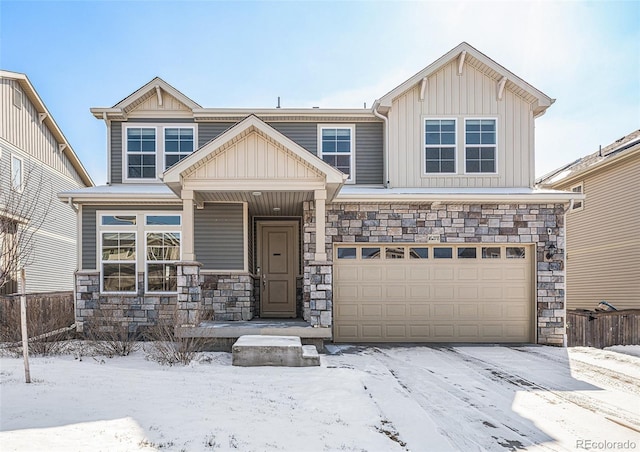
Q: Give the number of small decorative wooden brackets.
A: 6